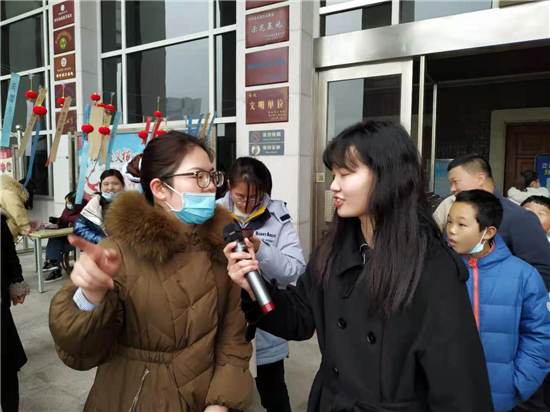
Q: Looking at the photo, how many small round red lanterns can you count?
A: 11